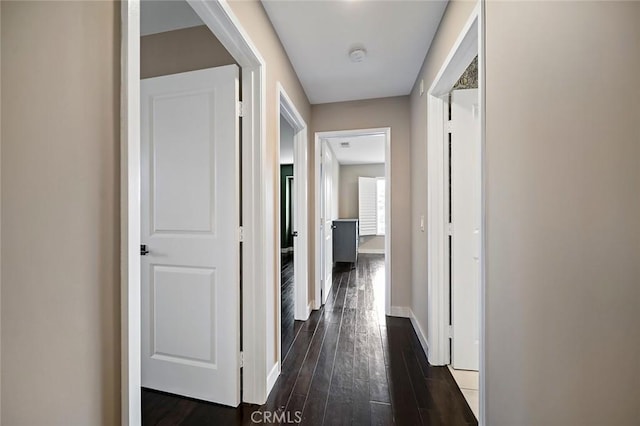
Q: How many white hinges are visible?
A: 6